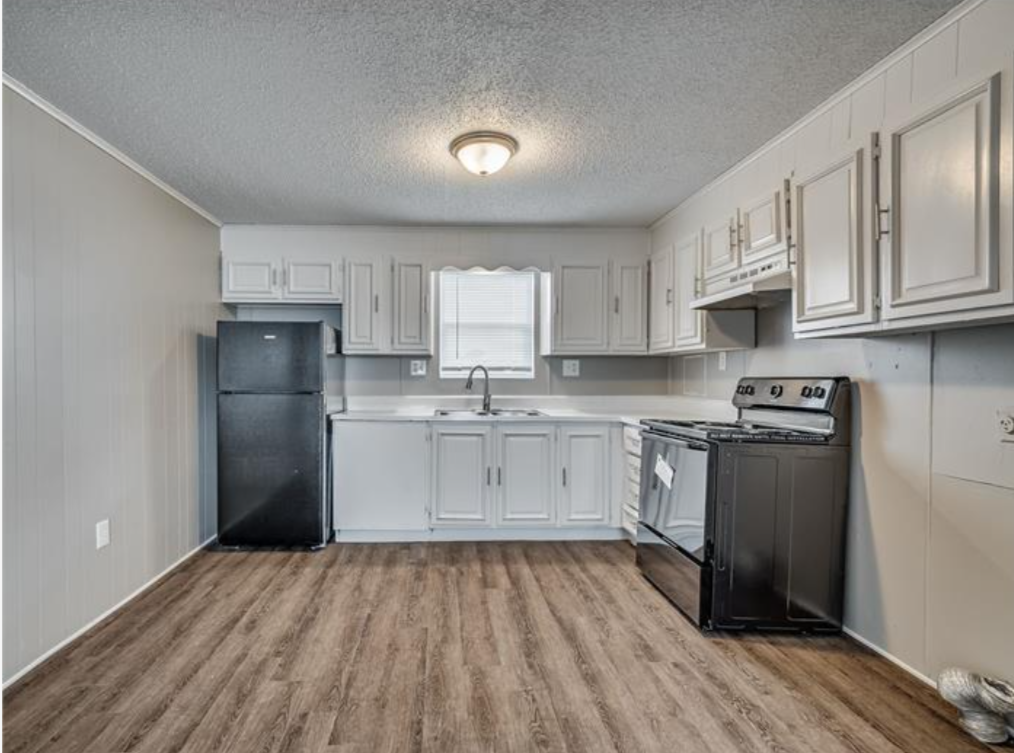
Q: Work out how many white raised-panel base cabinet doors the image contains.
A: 3